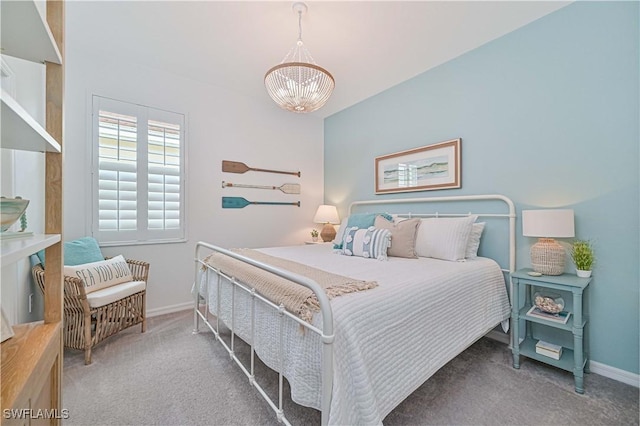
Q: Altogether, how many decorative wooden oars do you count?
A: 3